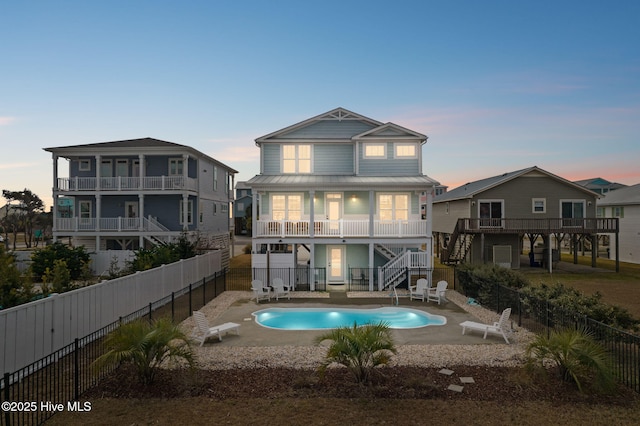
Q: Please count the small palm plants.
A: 3